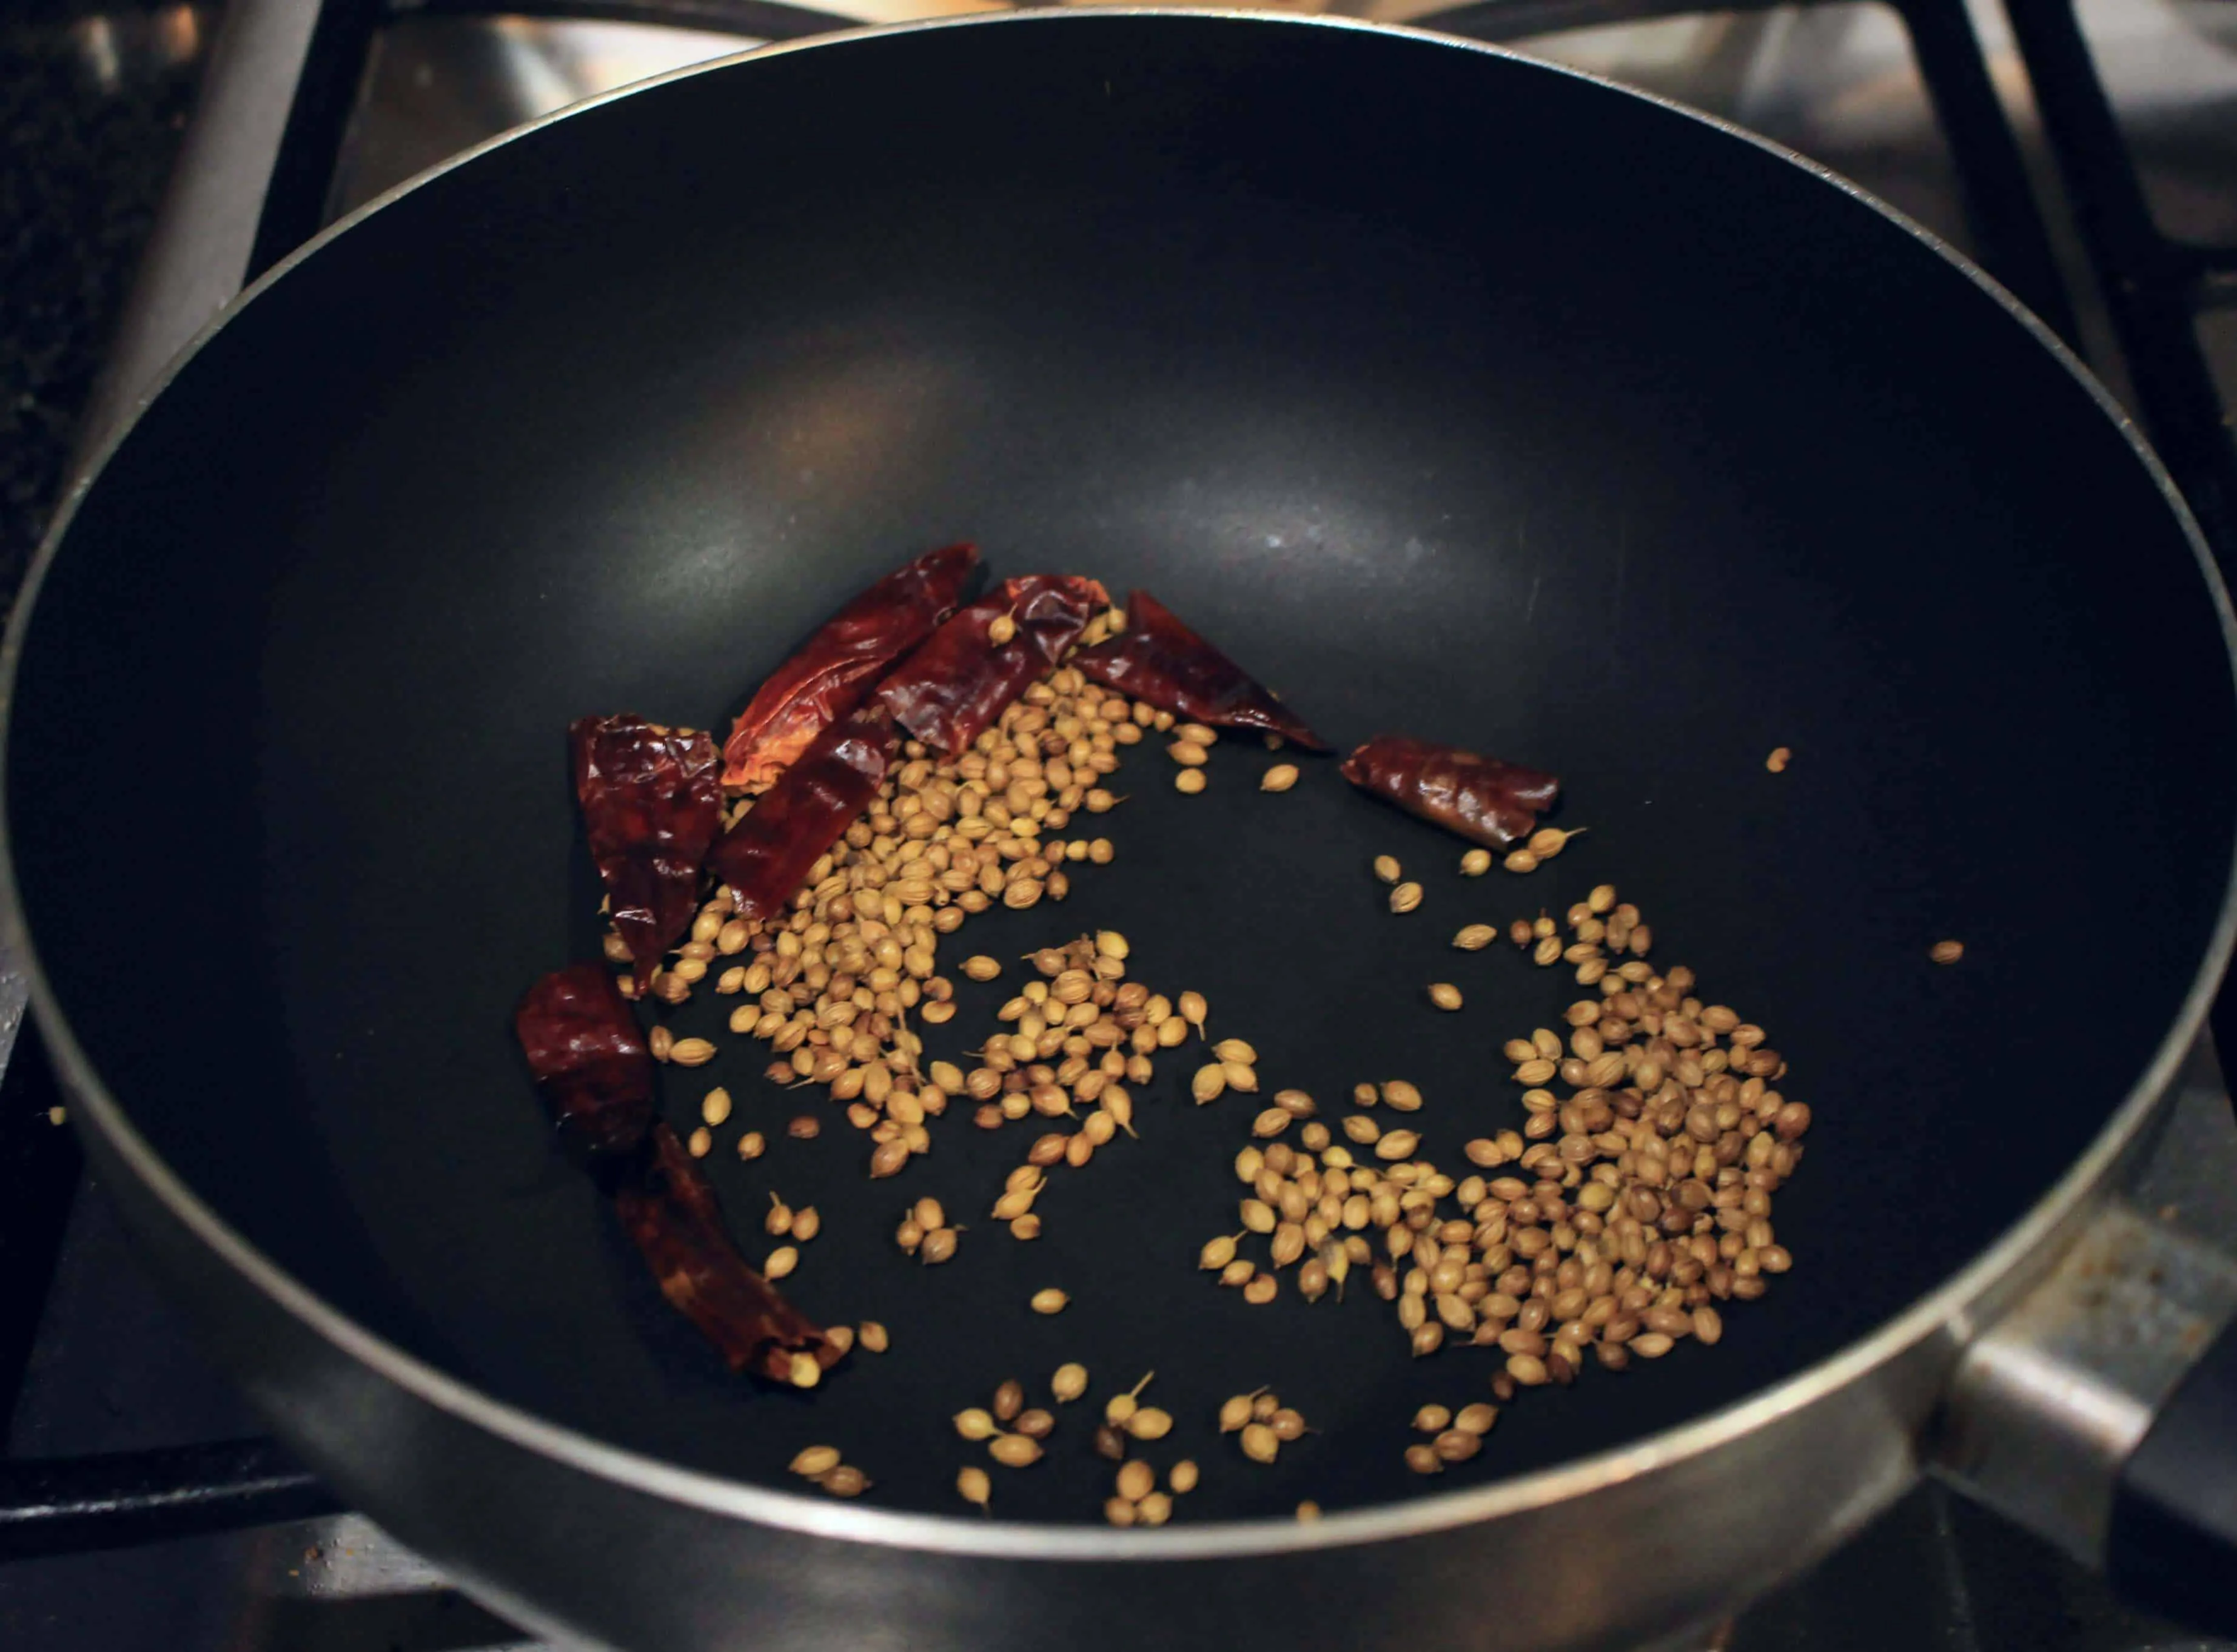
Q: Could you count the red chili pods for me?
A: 8